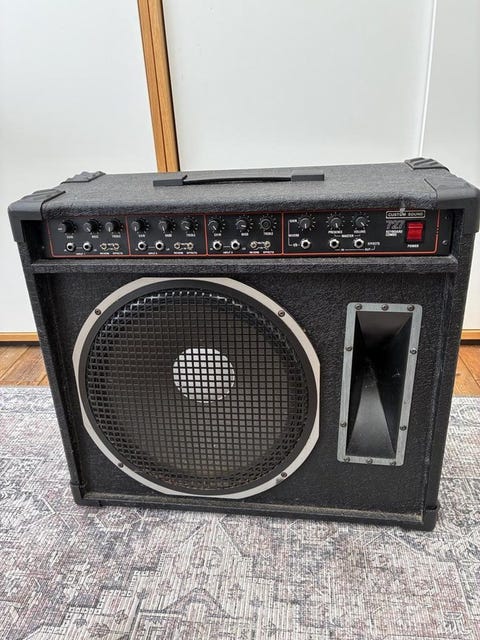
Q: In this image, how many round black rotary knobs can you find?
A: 12